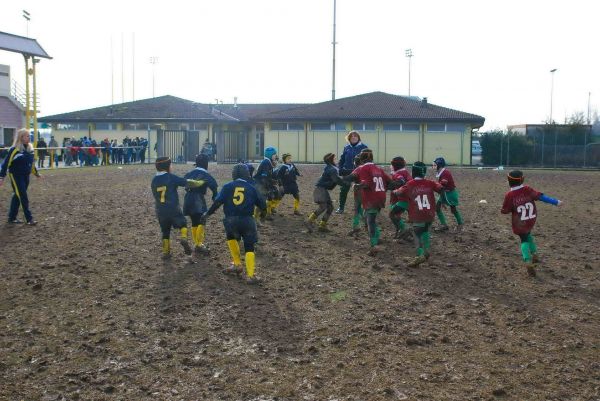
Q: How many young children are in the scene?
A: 14